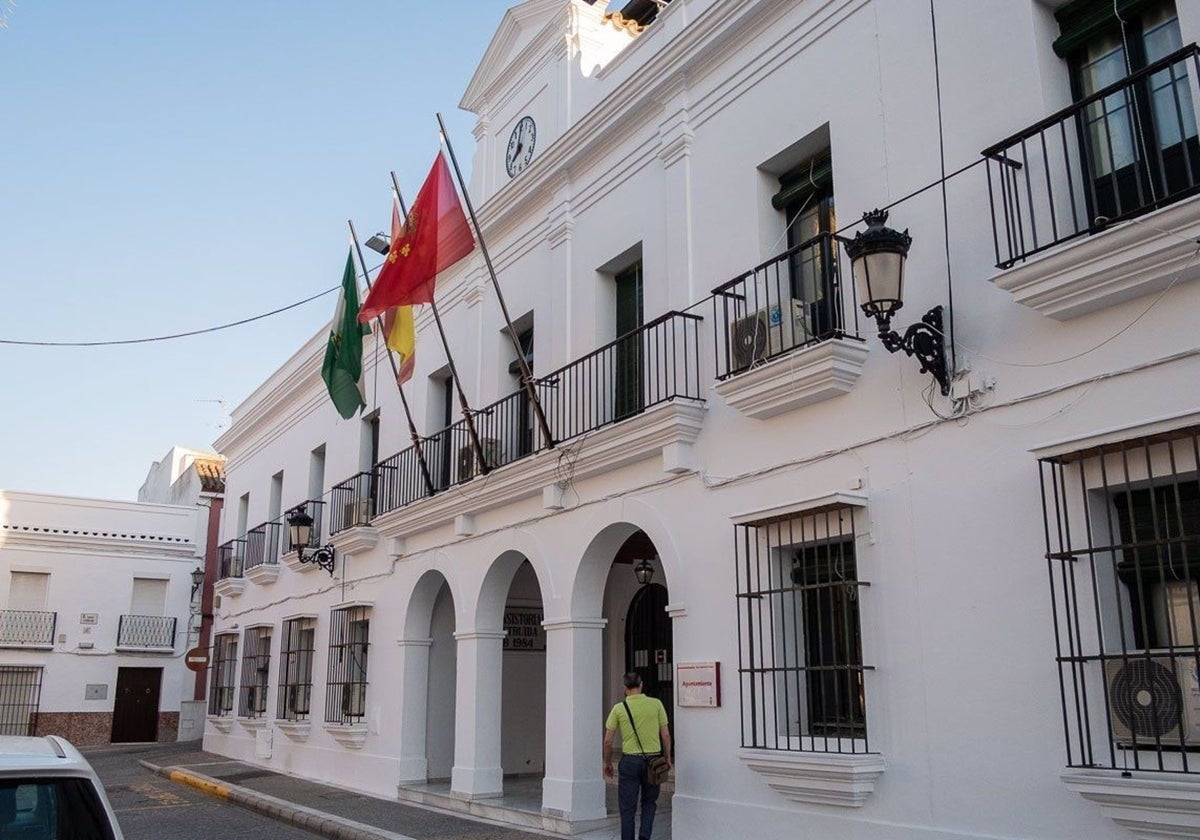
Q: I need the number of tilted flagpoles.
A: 3